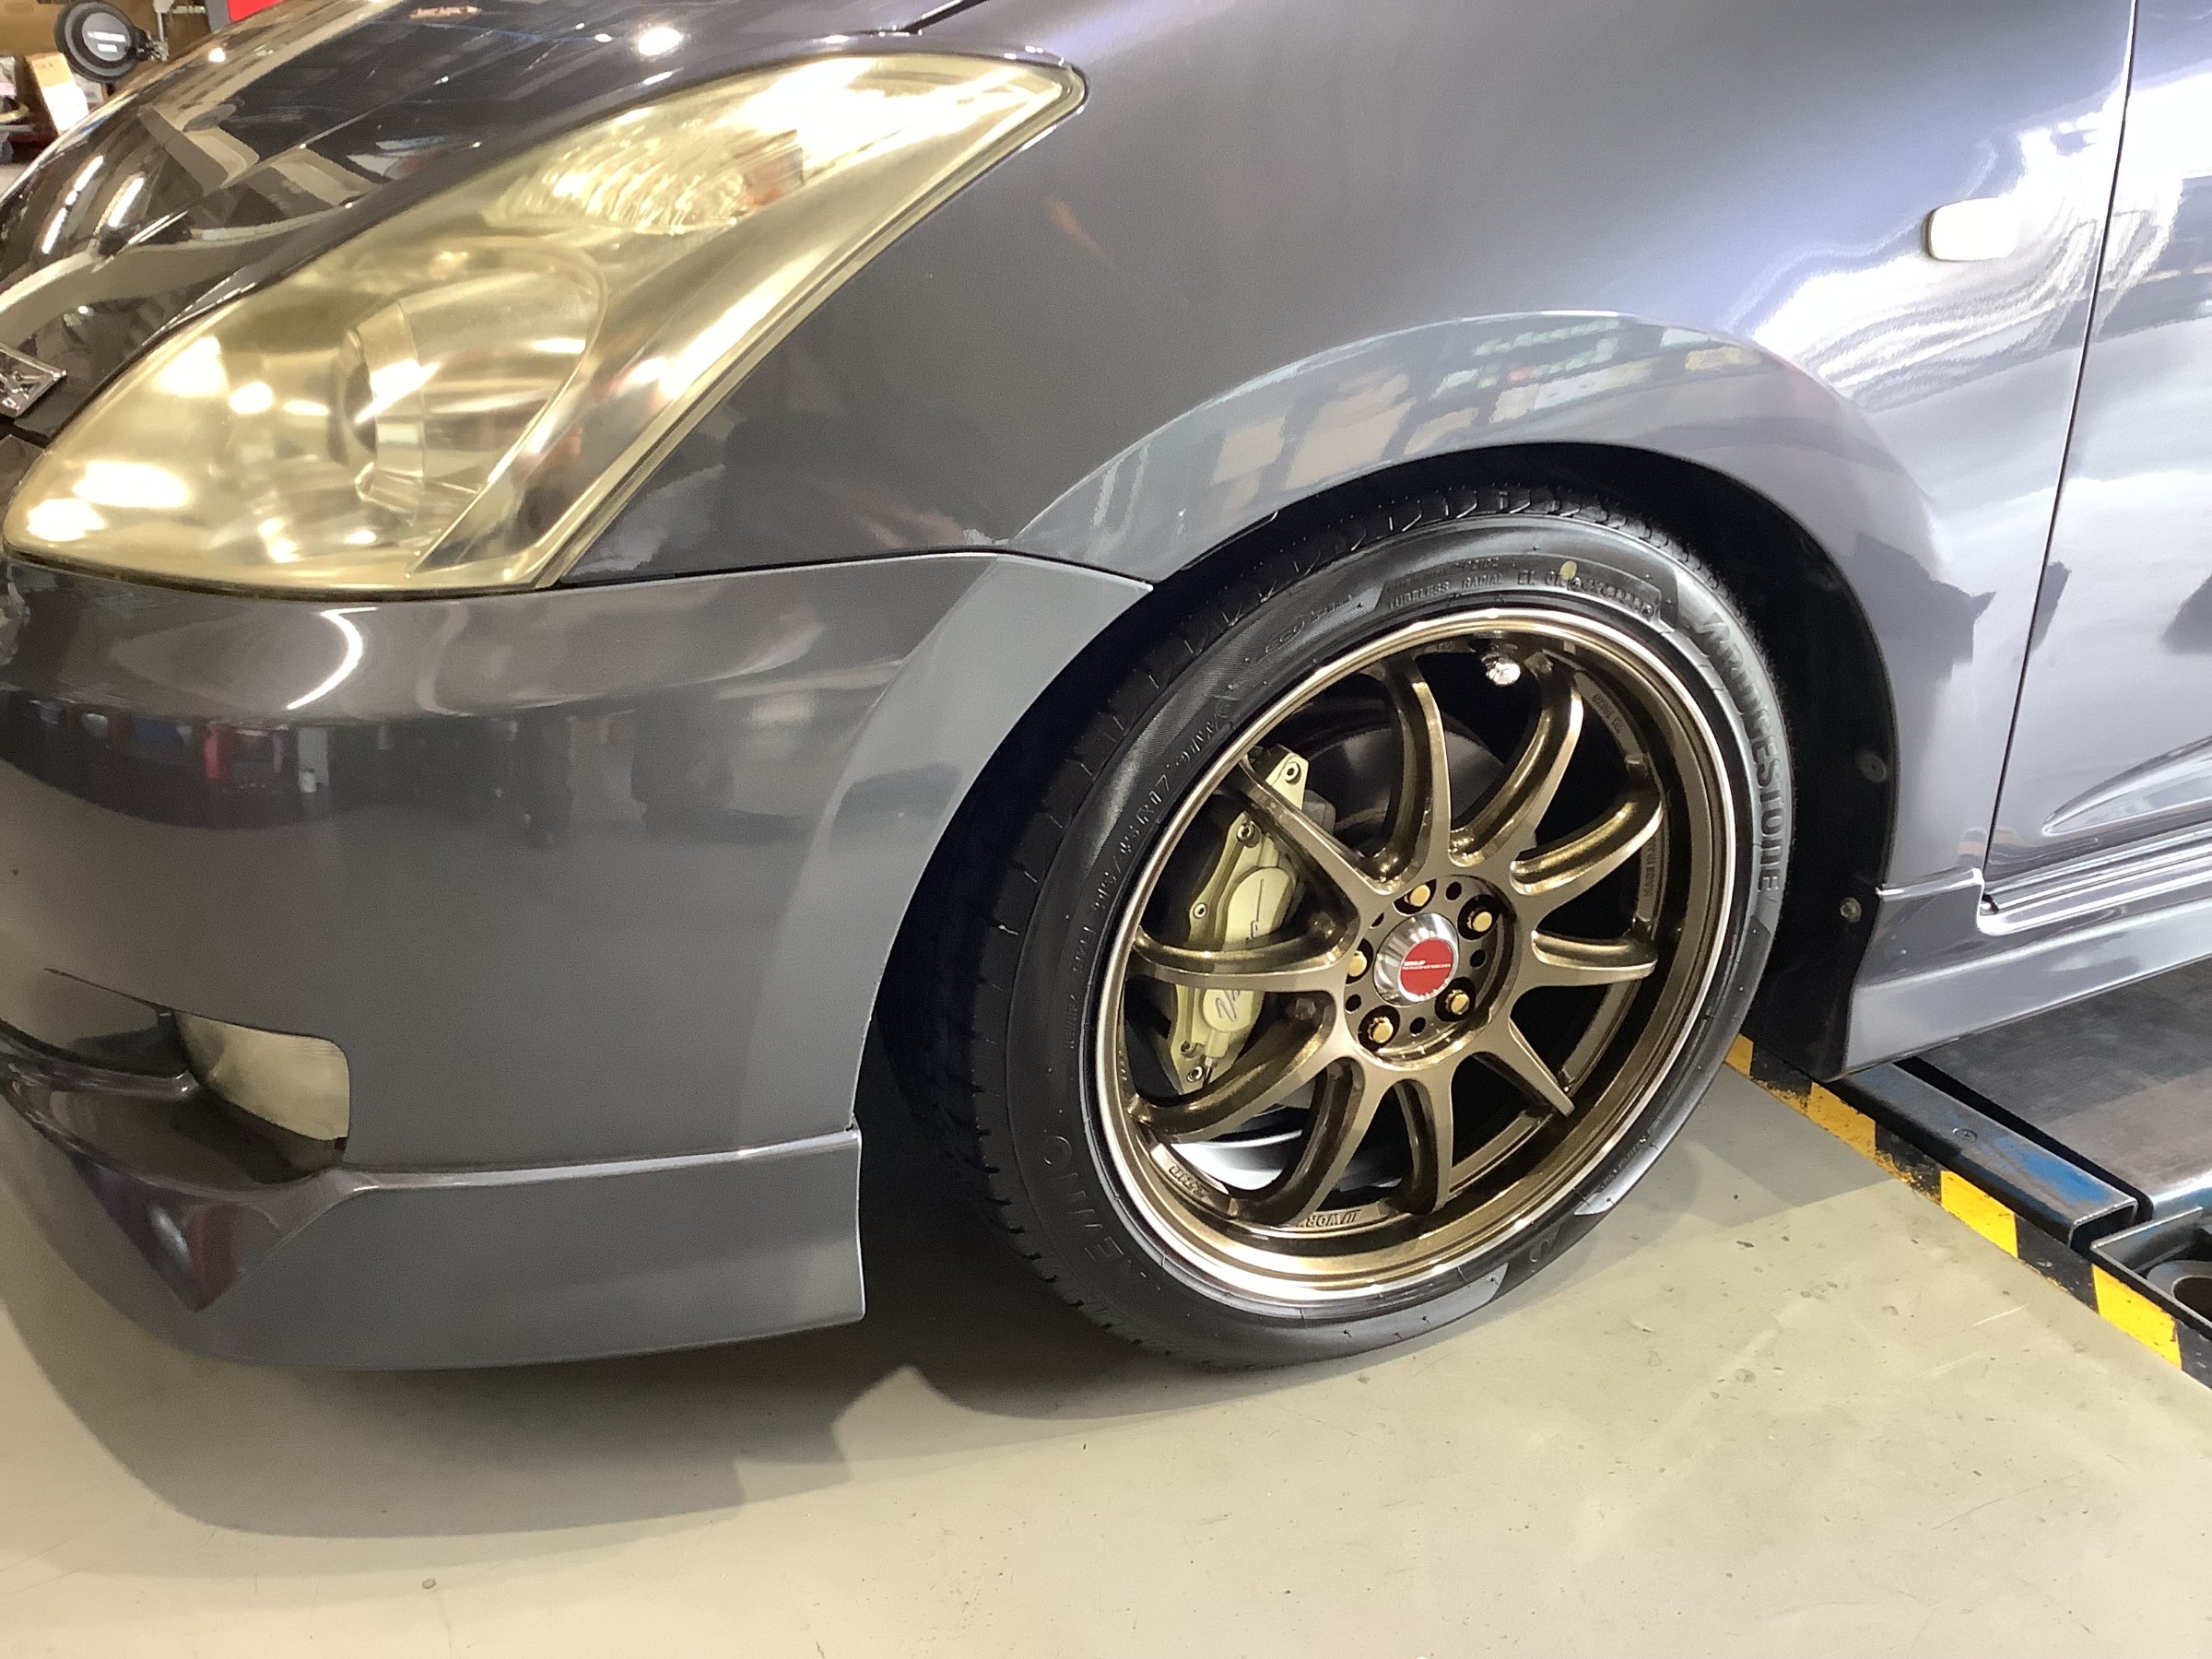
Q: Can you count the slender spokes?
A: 10